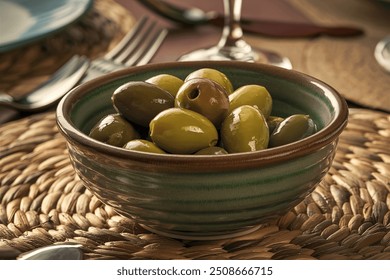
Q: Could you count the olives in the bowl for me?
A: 12